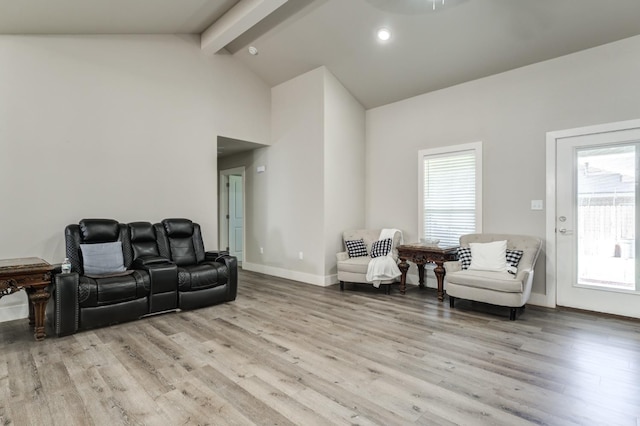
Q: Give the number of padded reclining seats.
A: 2